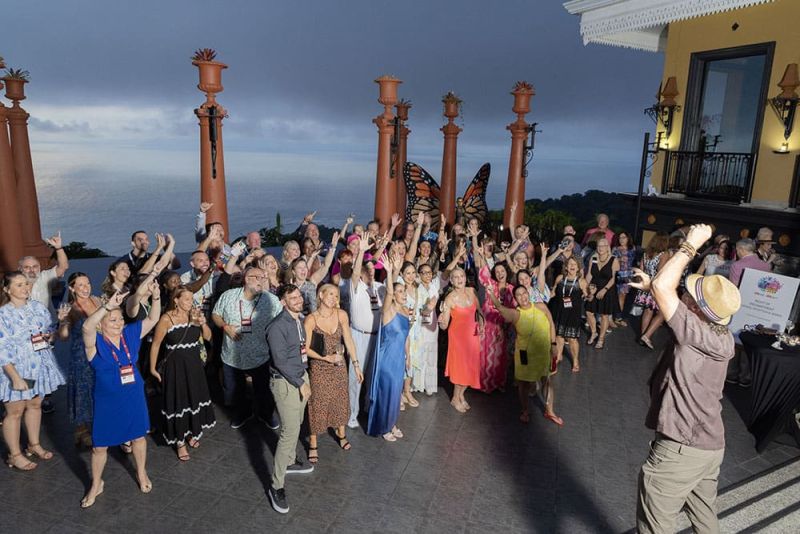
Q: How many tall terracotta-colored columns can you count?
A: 7